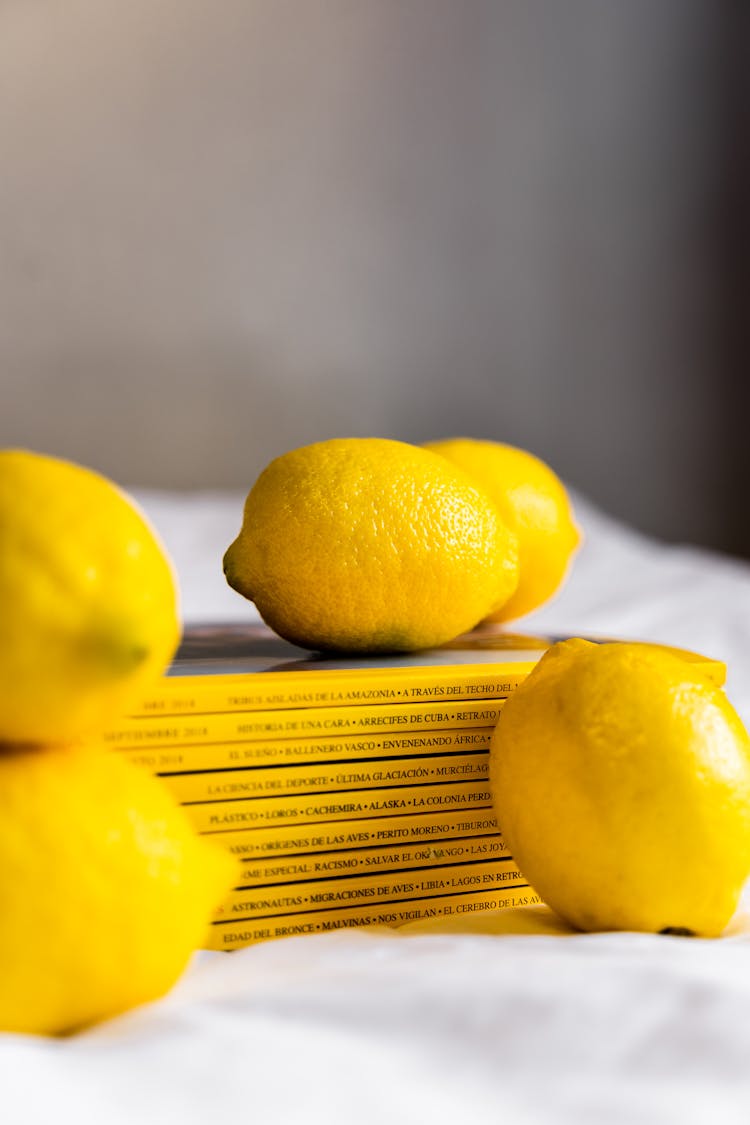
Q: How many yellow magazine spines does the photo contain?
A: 9